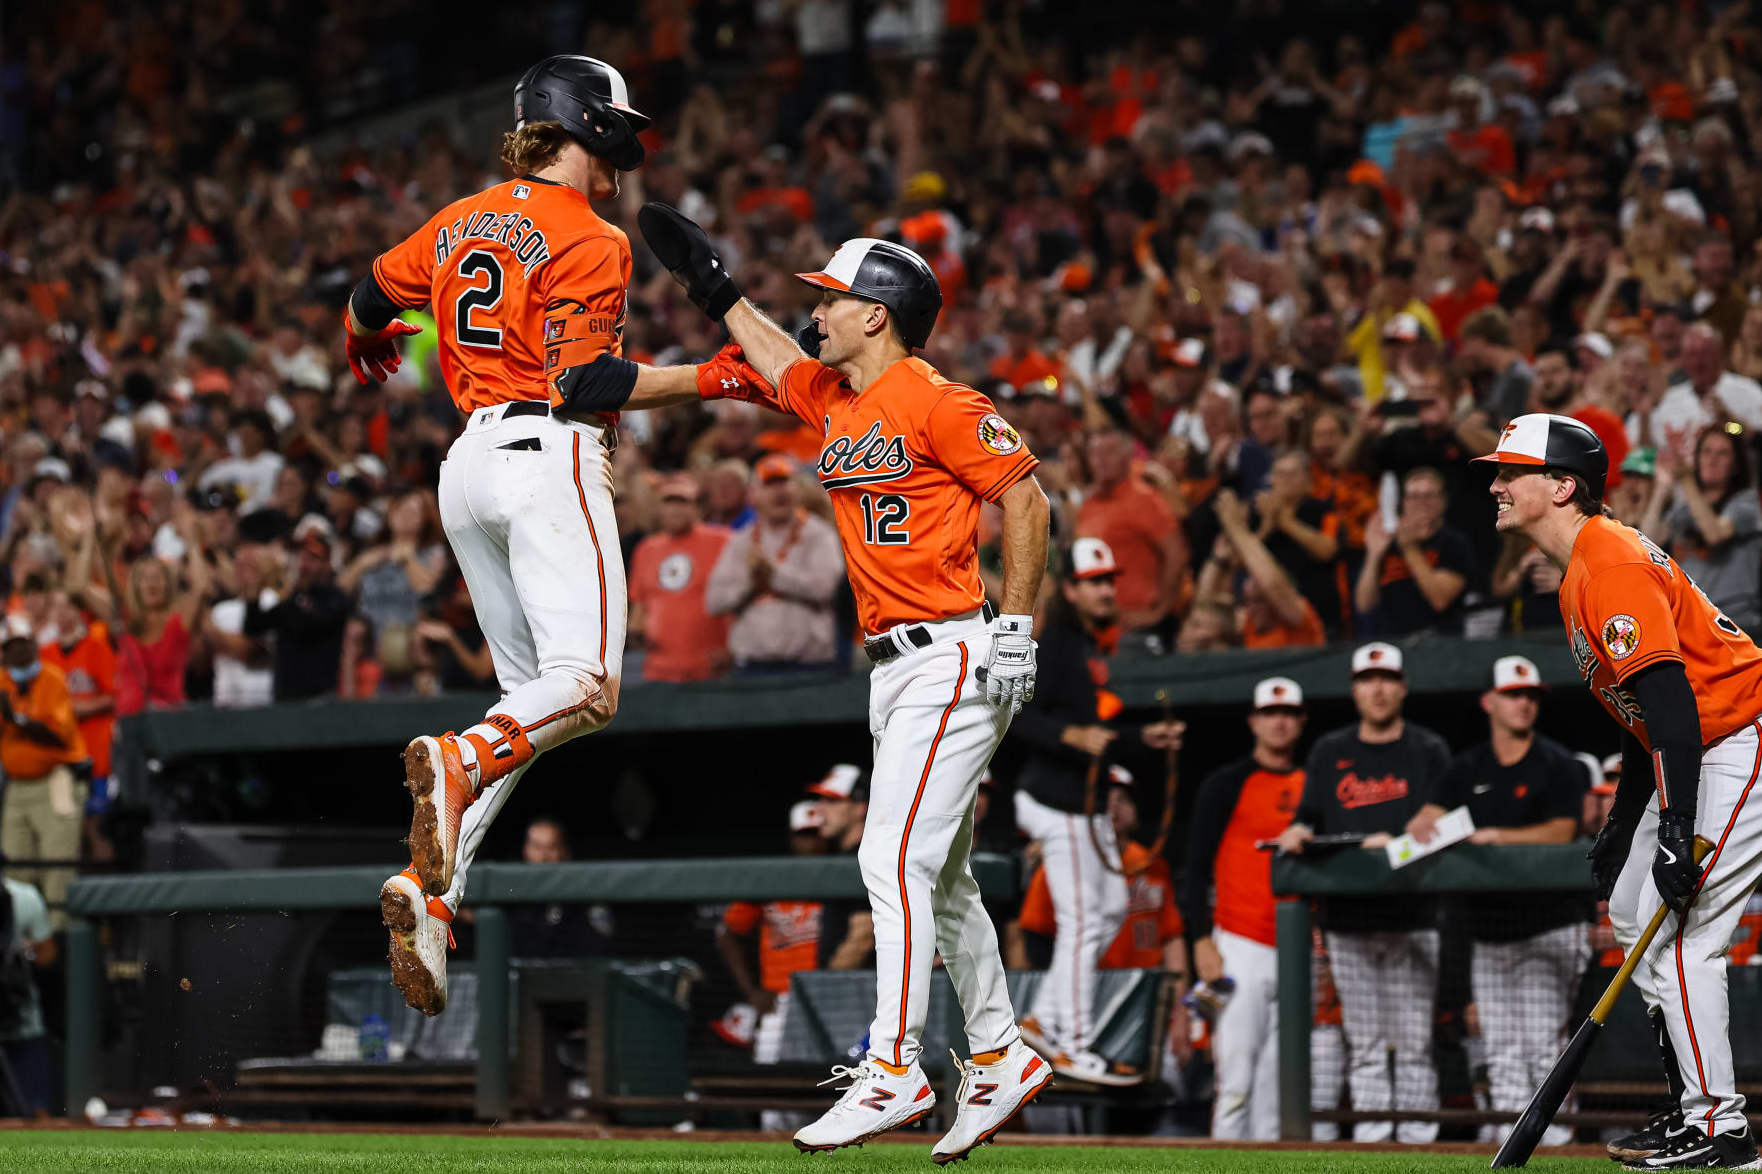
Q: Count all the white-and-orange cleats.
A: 4